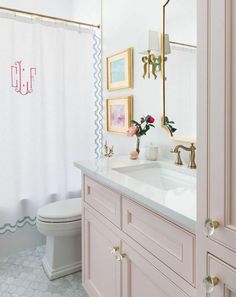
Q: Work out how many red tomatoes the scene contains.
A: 0